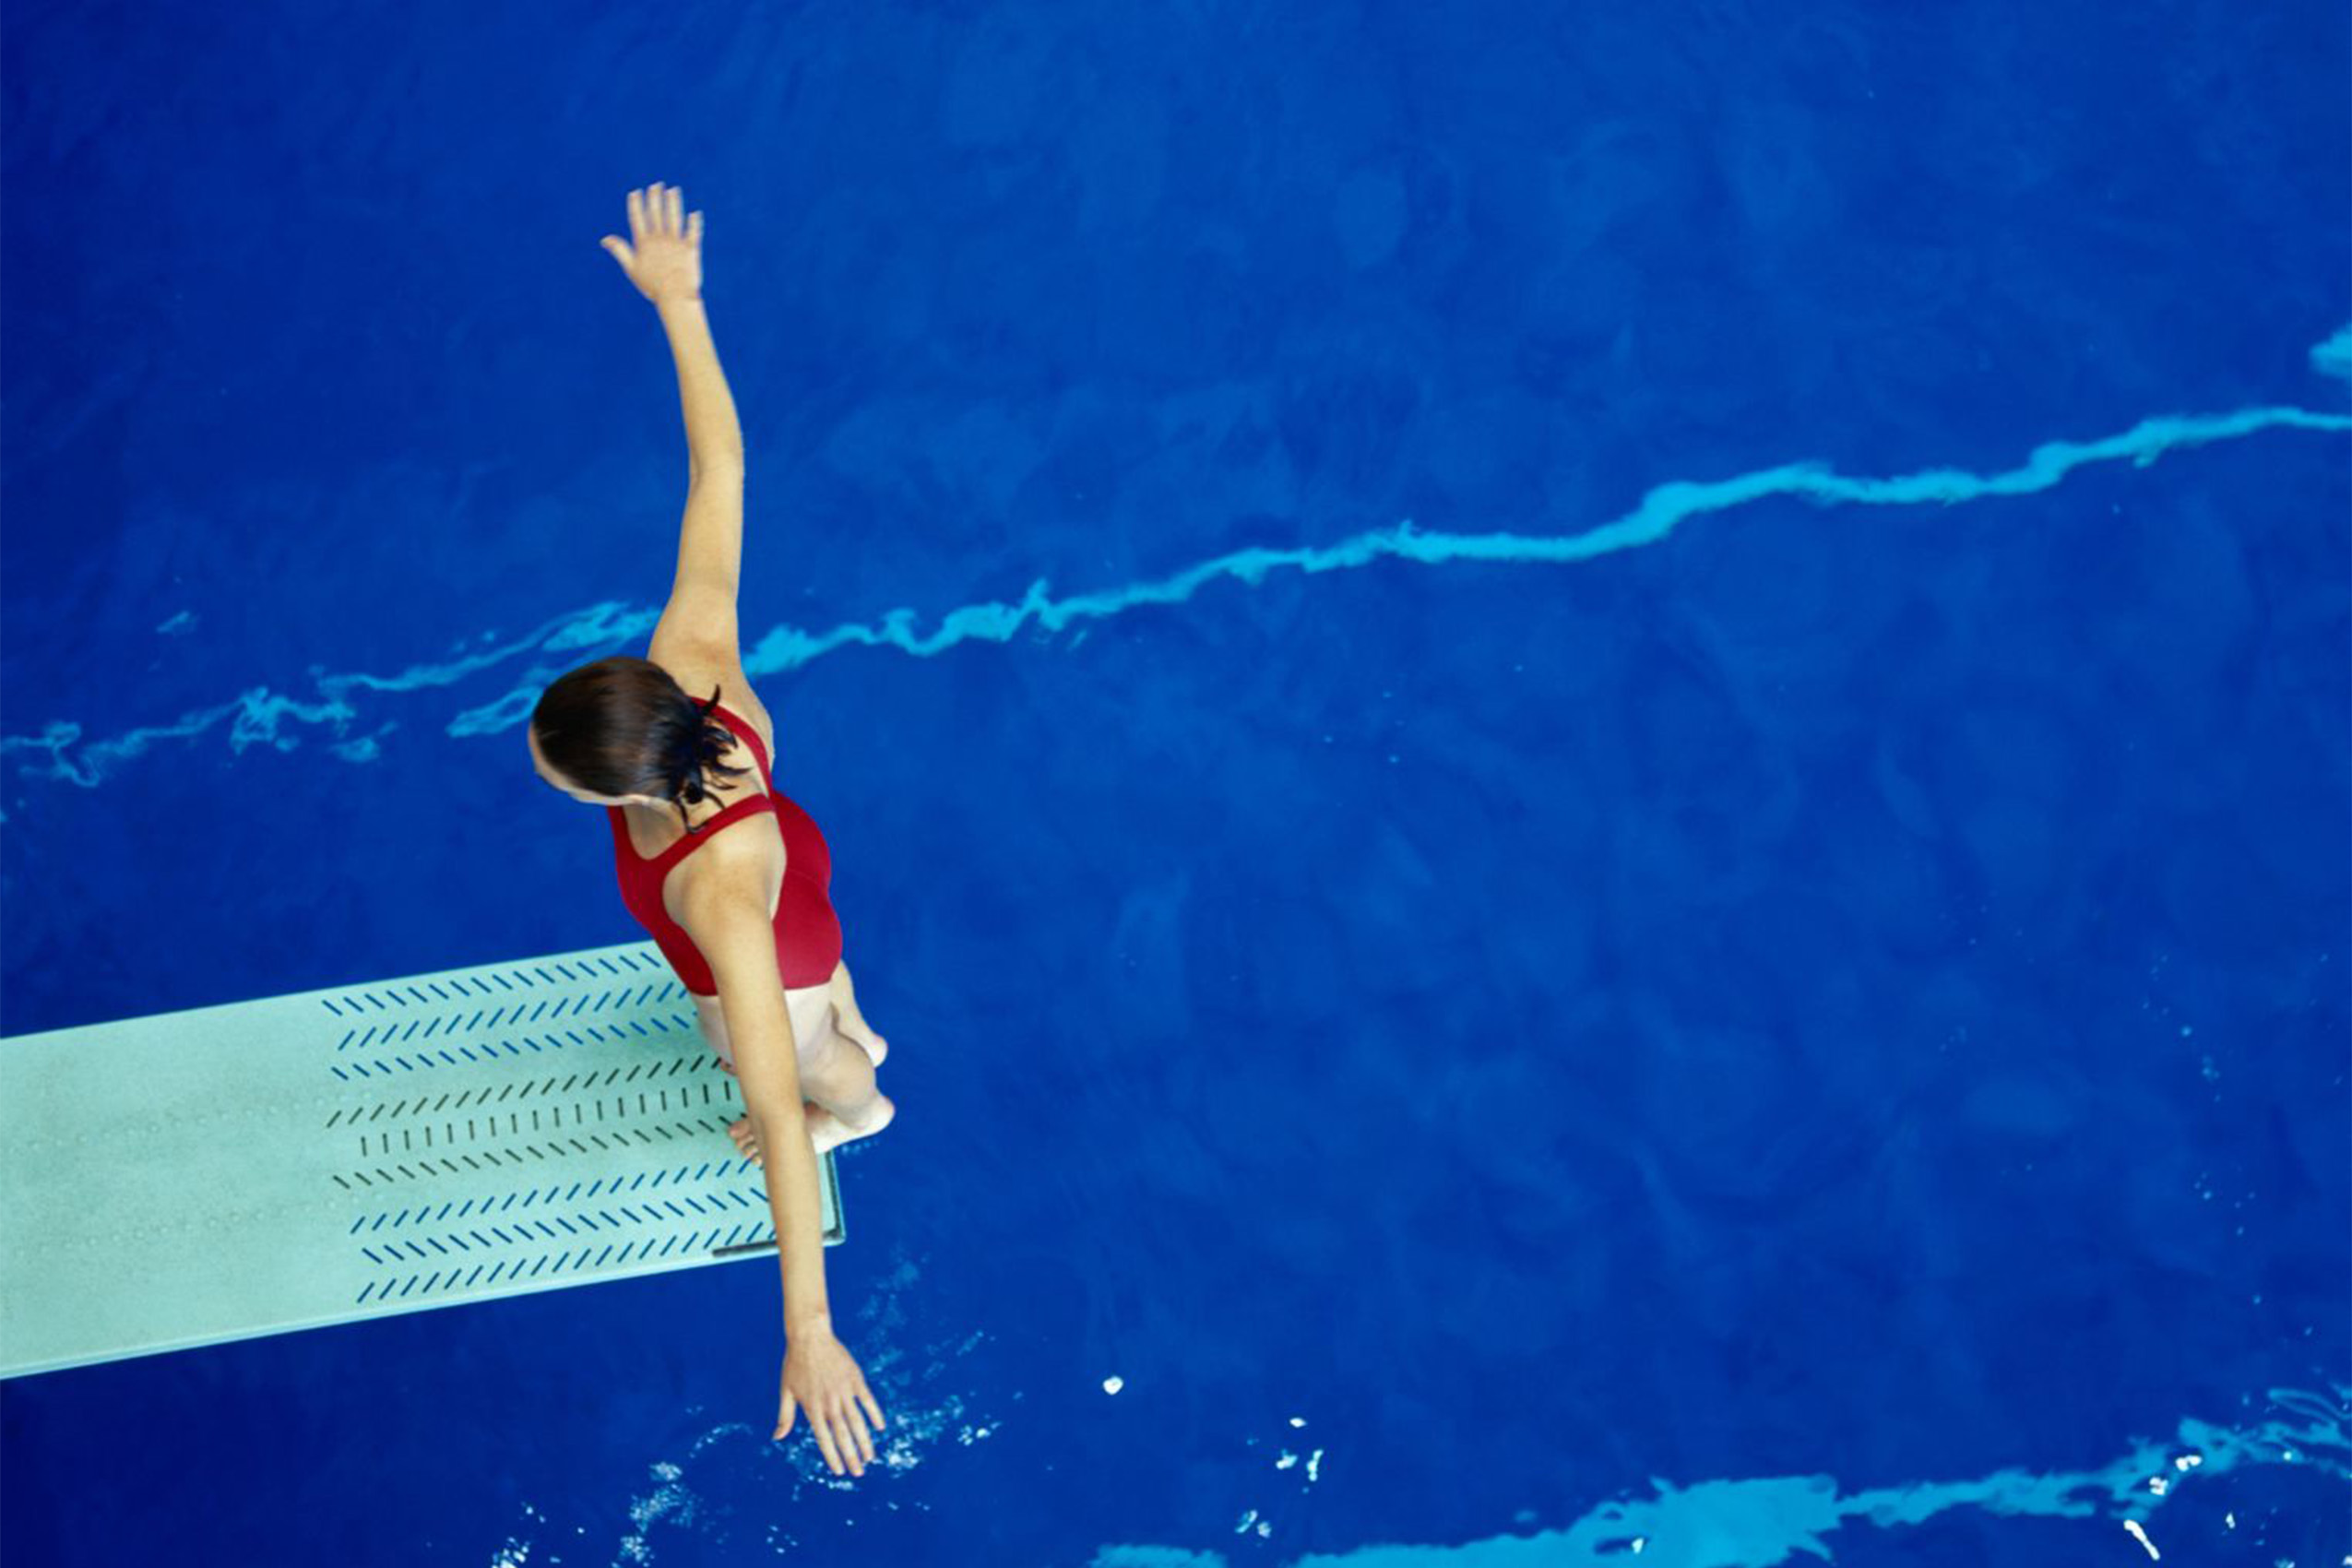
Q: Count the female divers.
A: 1